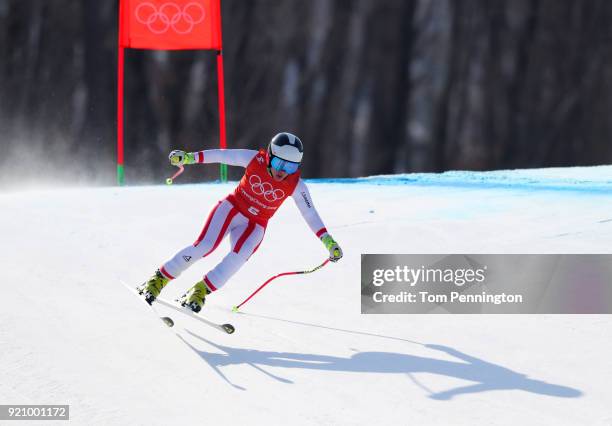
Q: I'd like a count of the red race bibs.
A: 1